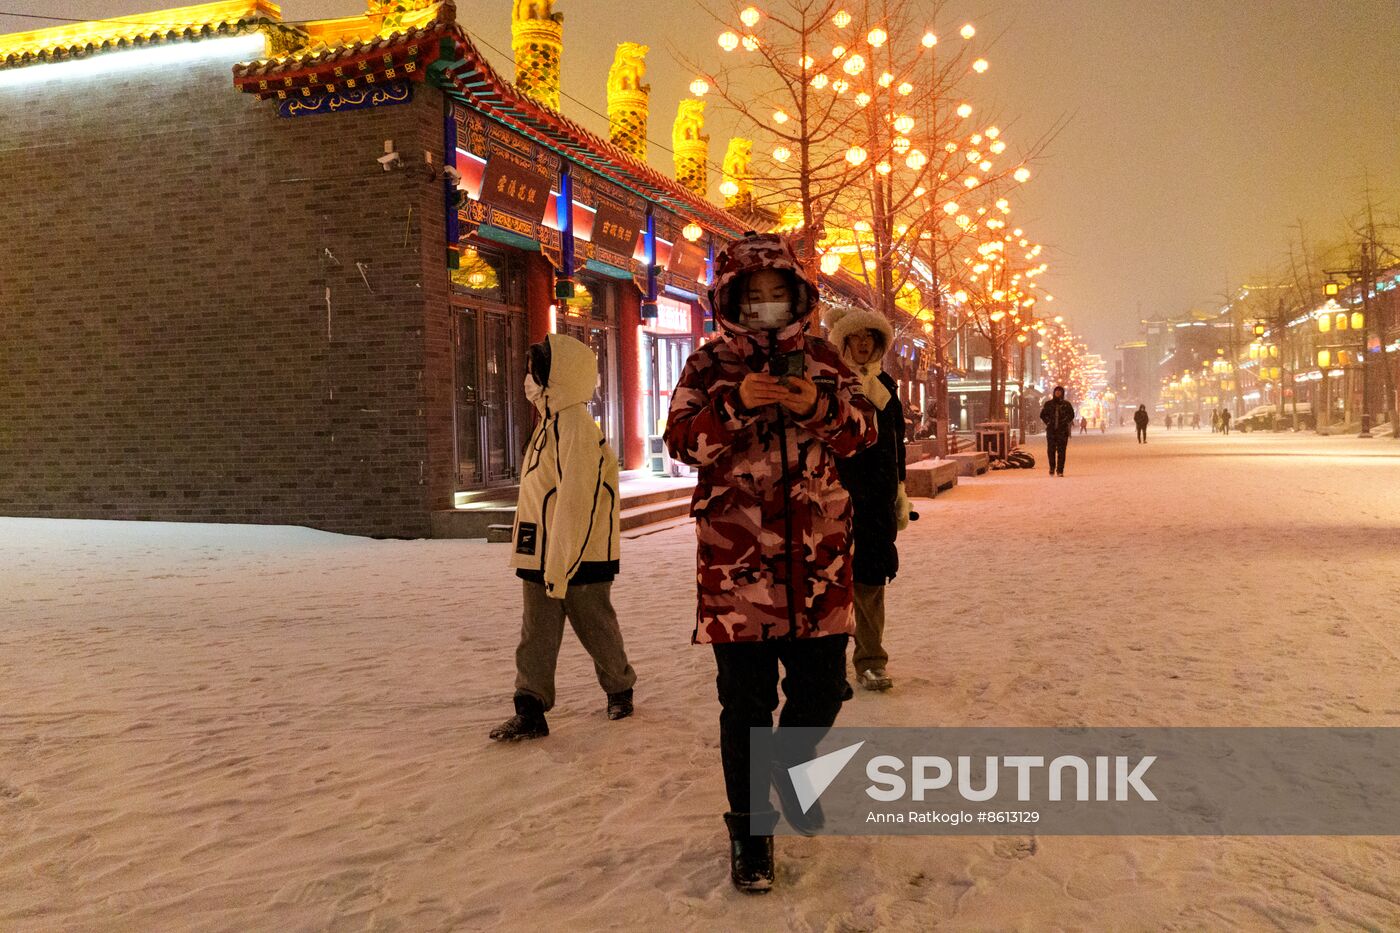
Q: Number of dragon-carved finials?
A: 4